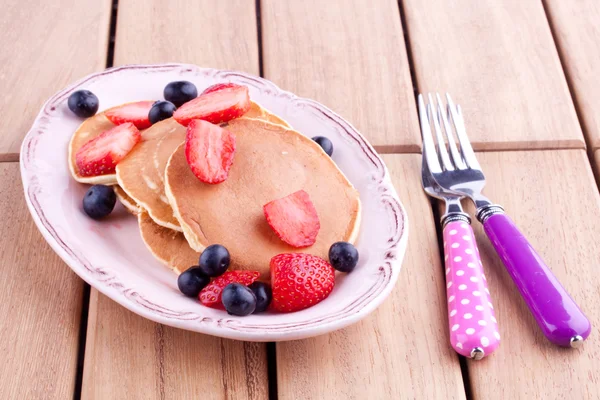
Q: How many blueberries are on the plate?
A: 10